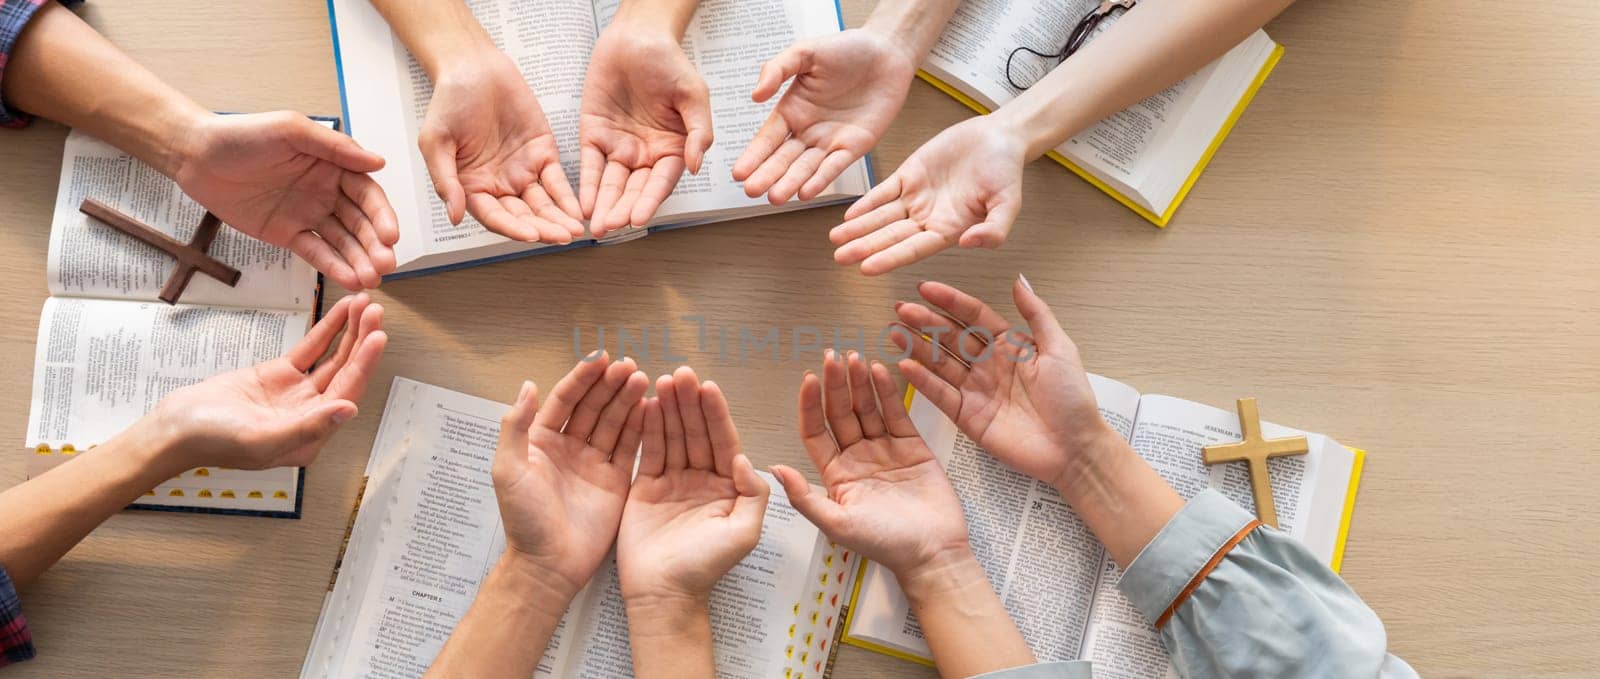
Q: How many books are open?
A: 5